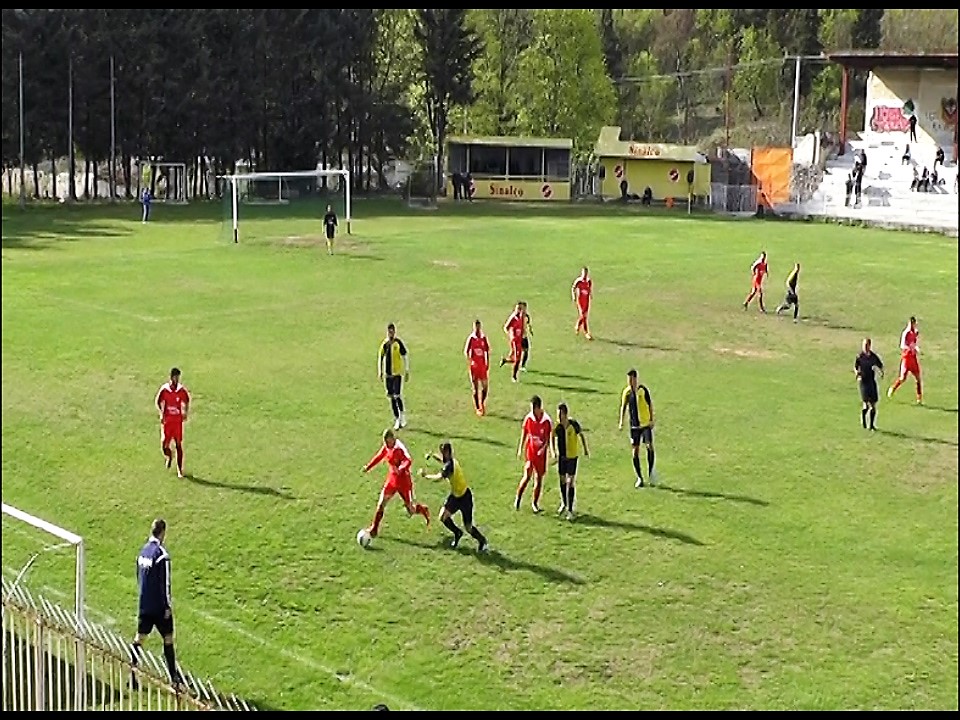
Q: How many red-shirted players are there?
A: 8